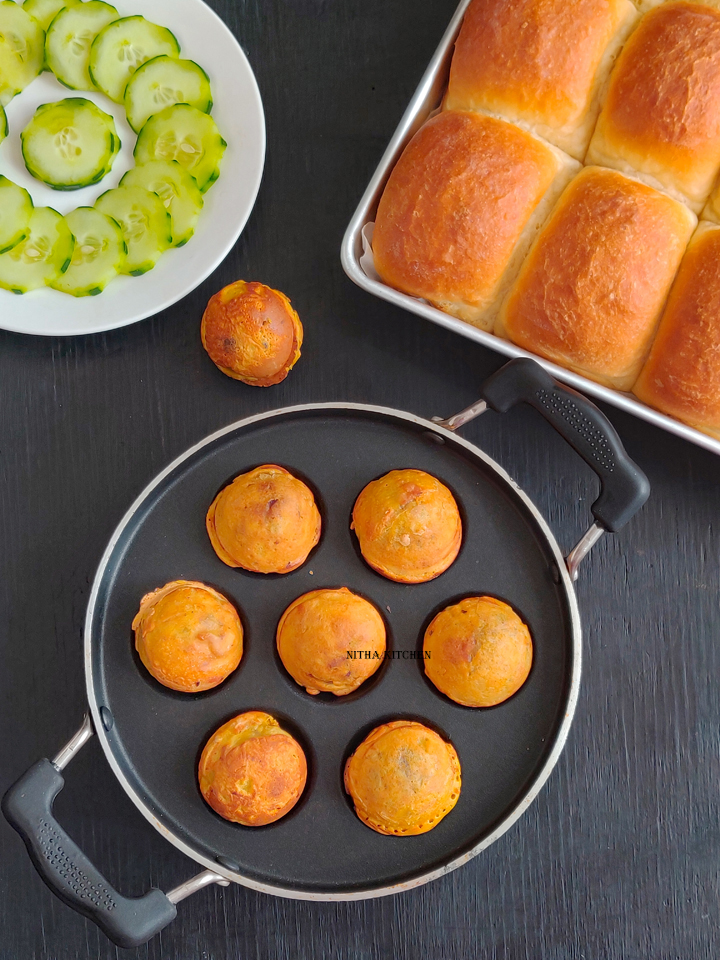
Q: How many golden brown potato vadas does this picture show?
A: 8